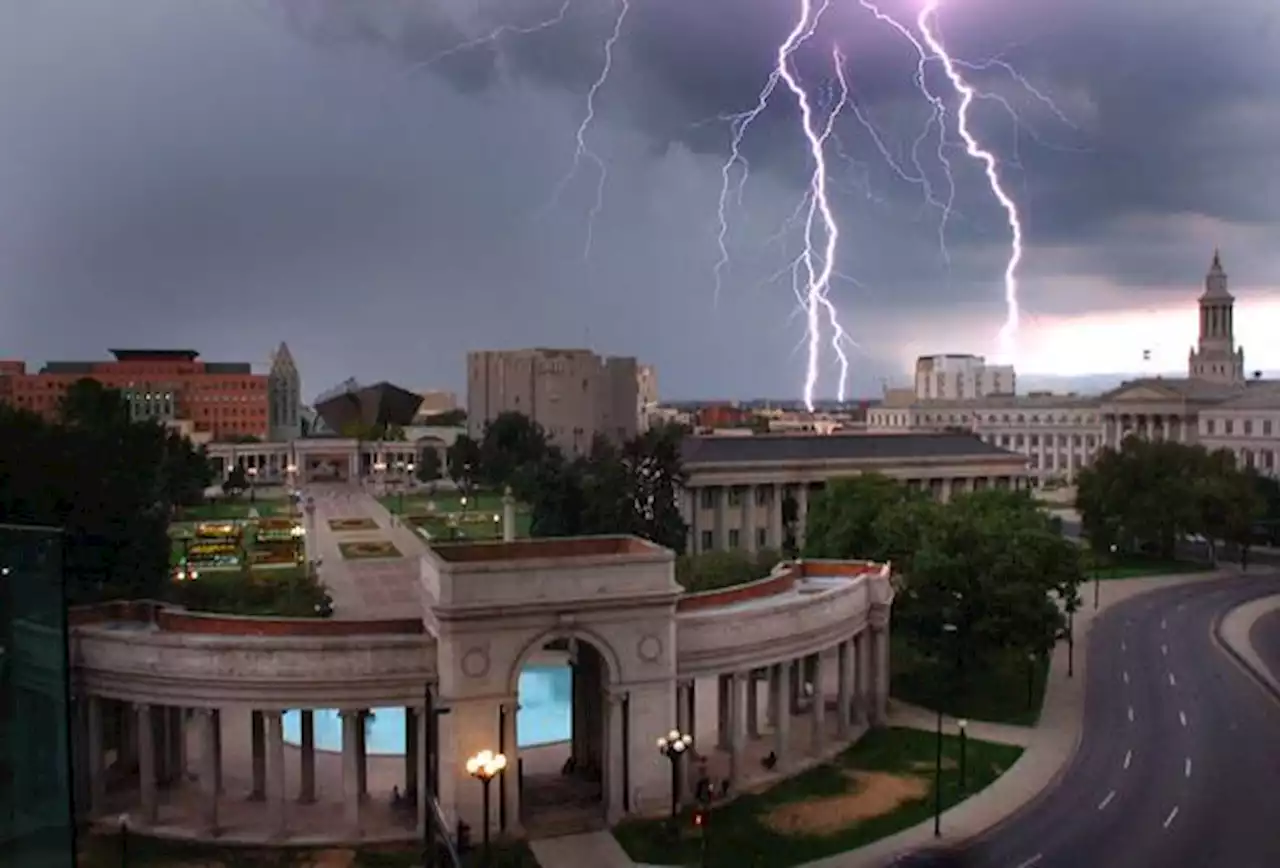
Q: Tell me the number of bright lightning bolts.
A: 2